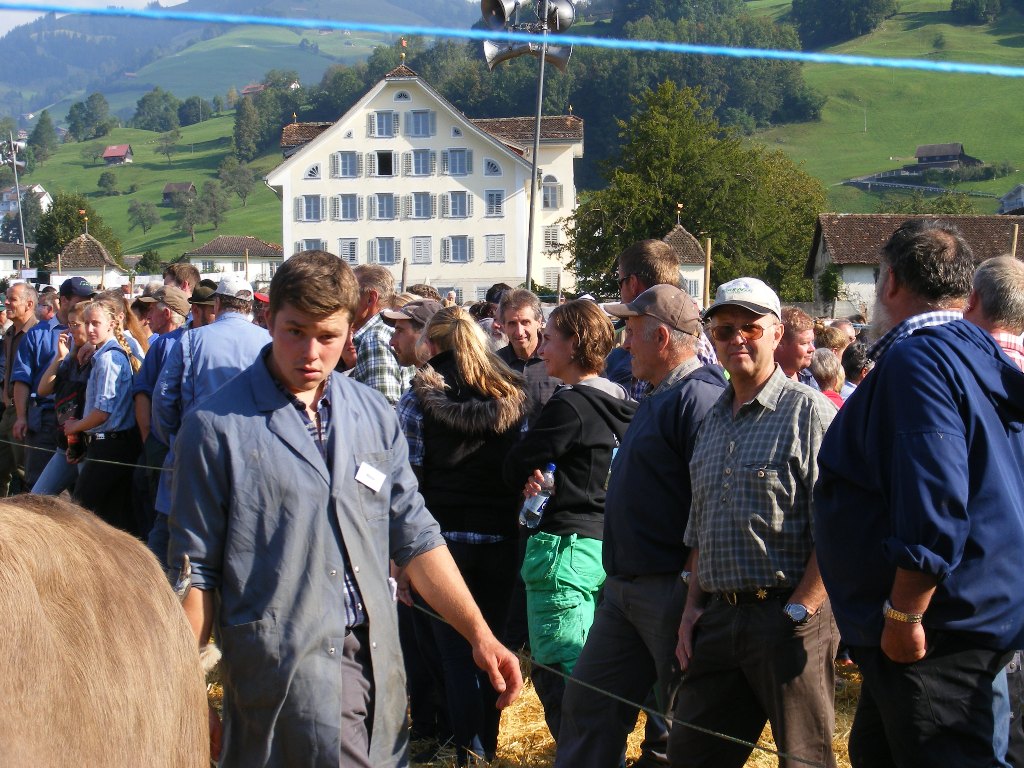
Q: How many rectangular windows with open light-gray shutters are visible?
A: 14